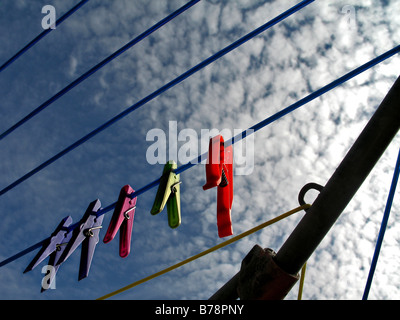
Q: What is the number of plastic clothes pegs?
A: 5